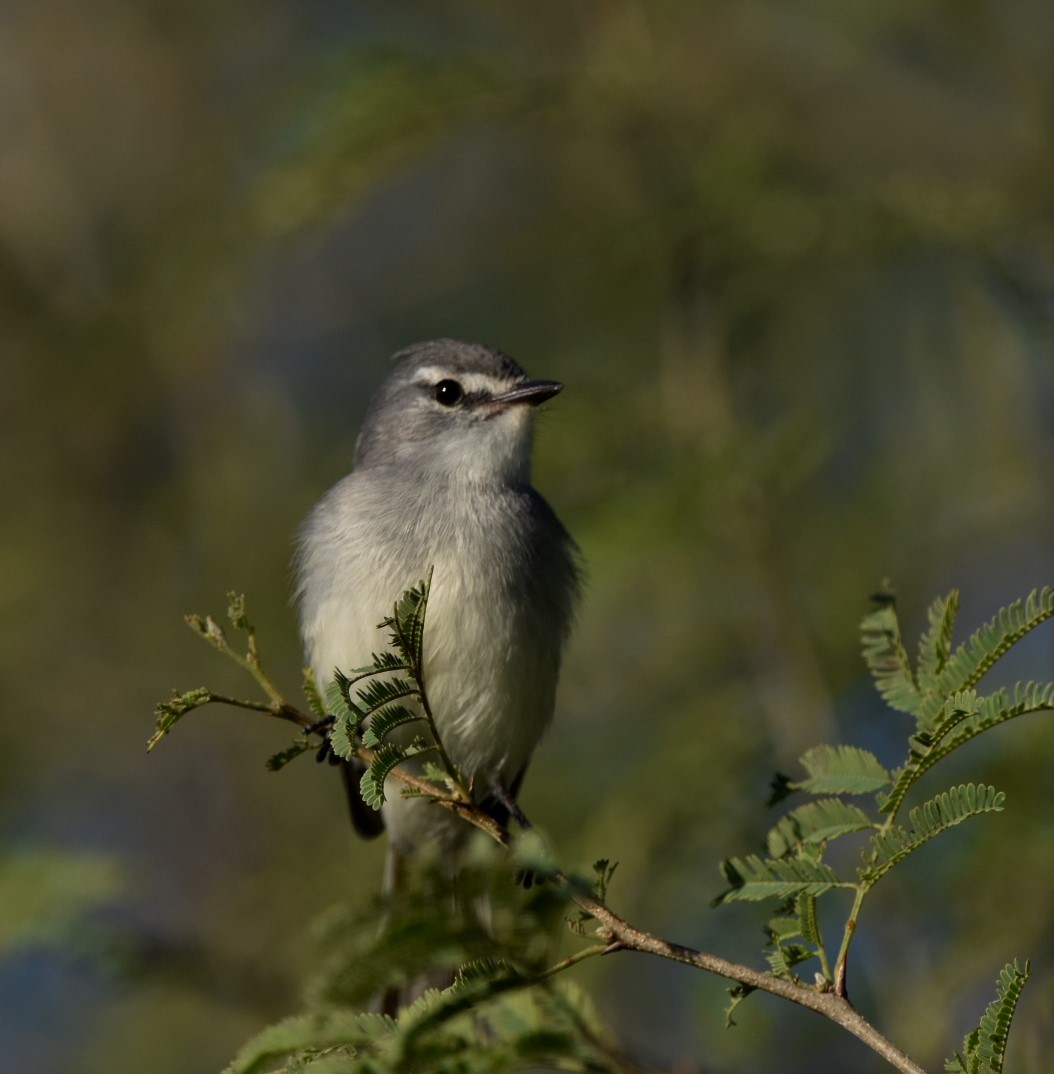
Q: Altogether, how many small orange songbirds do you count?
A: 0